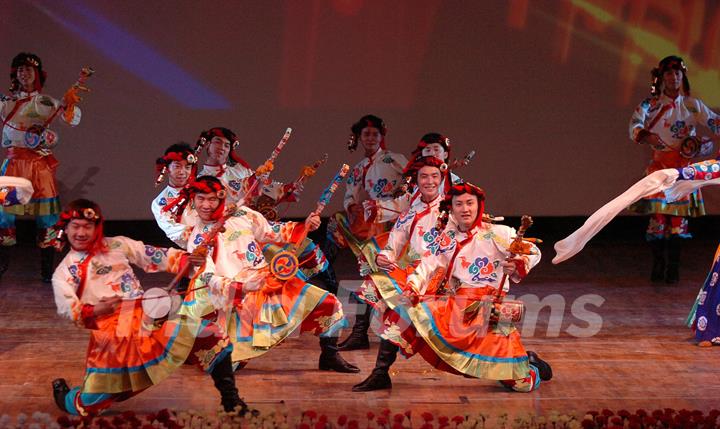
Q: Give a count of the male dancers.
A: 10